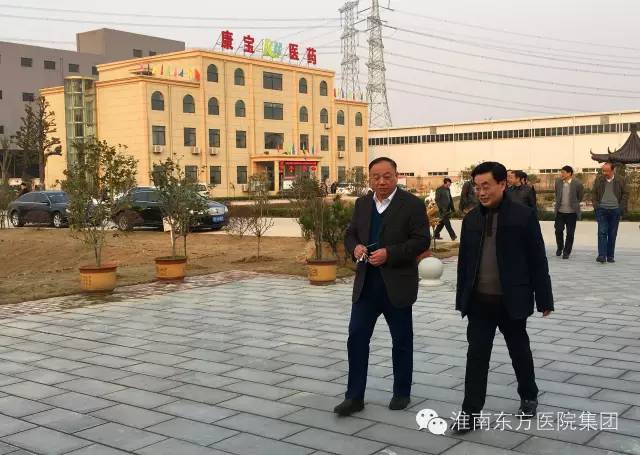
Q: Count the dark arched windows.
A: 12